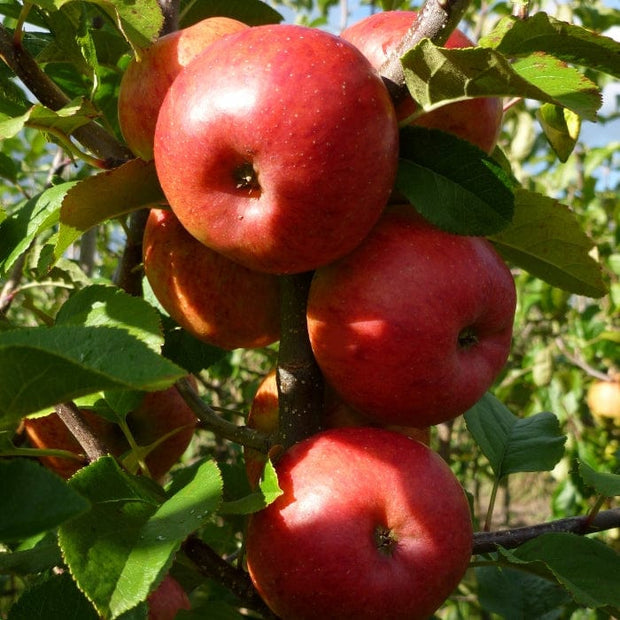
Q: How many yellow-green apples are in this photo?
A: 1